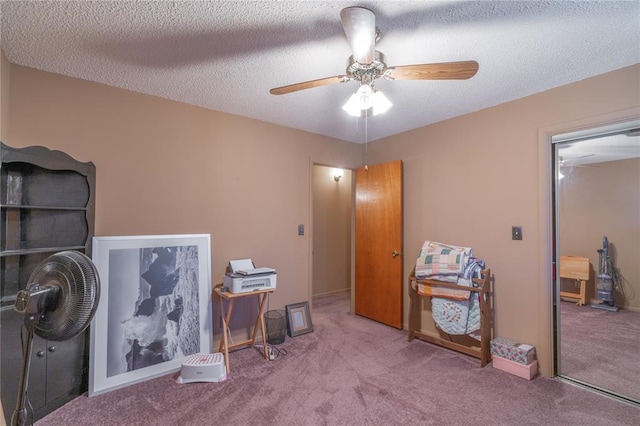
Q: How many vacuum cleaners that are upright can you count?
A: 1